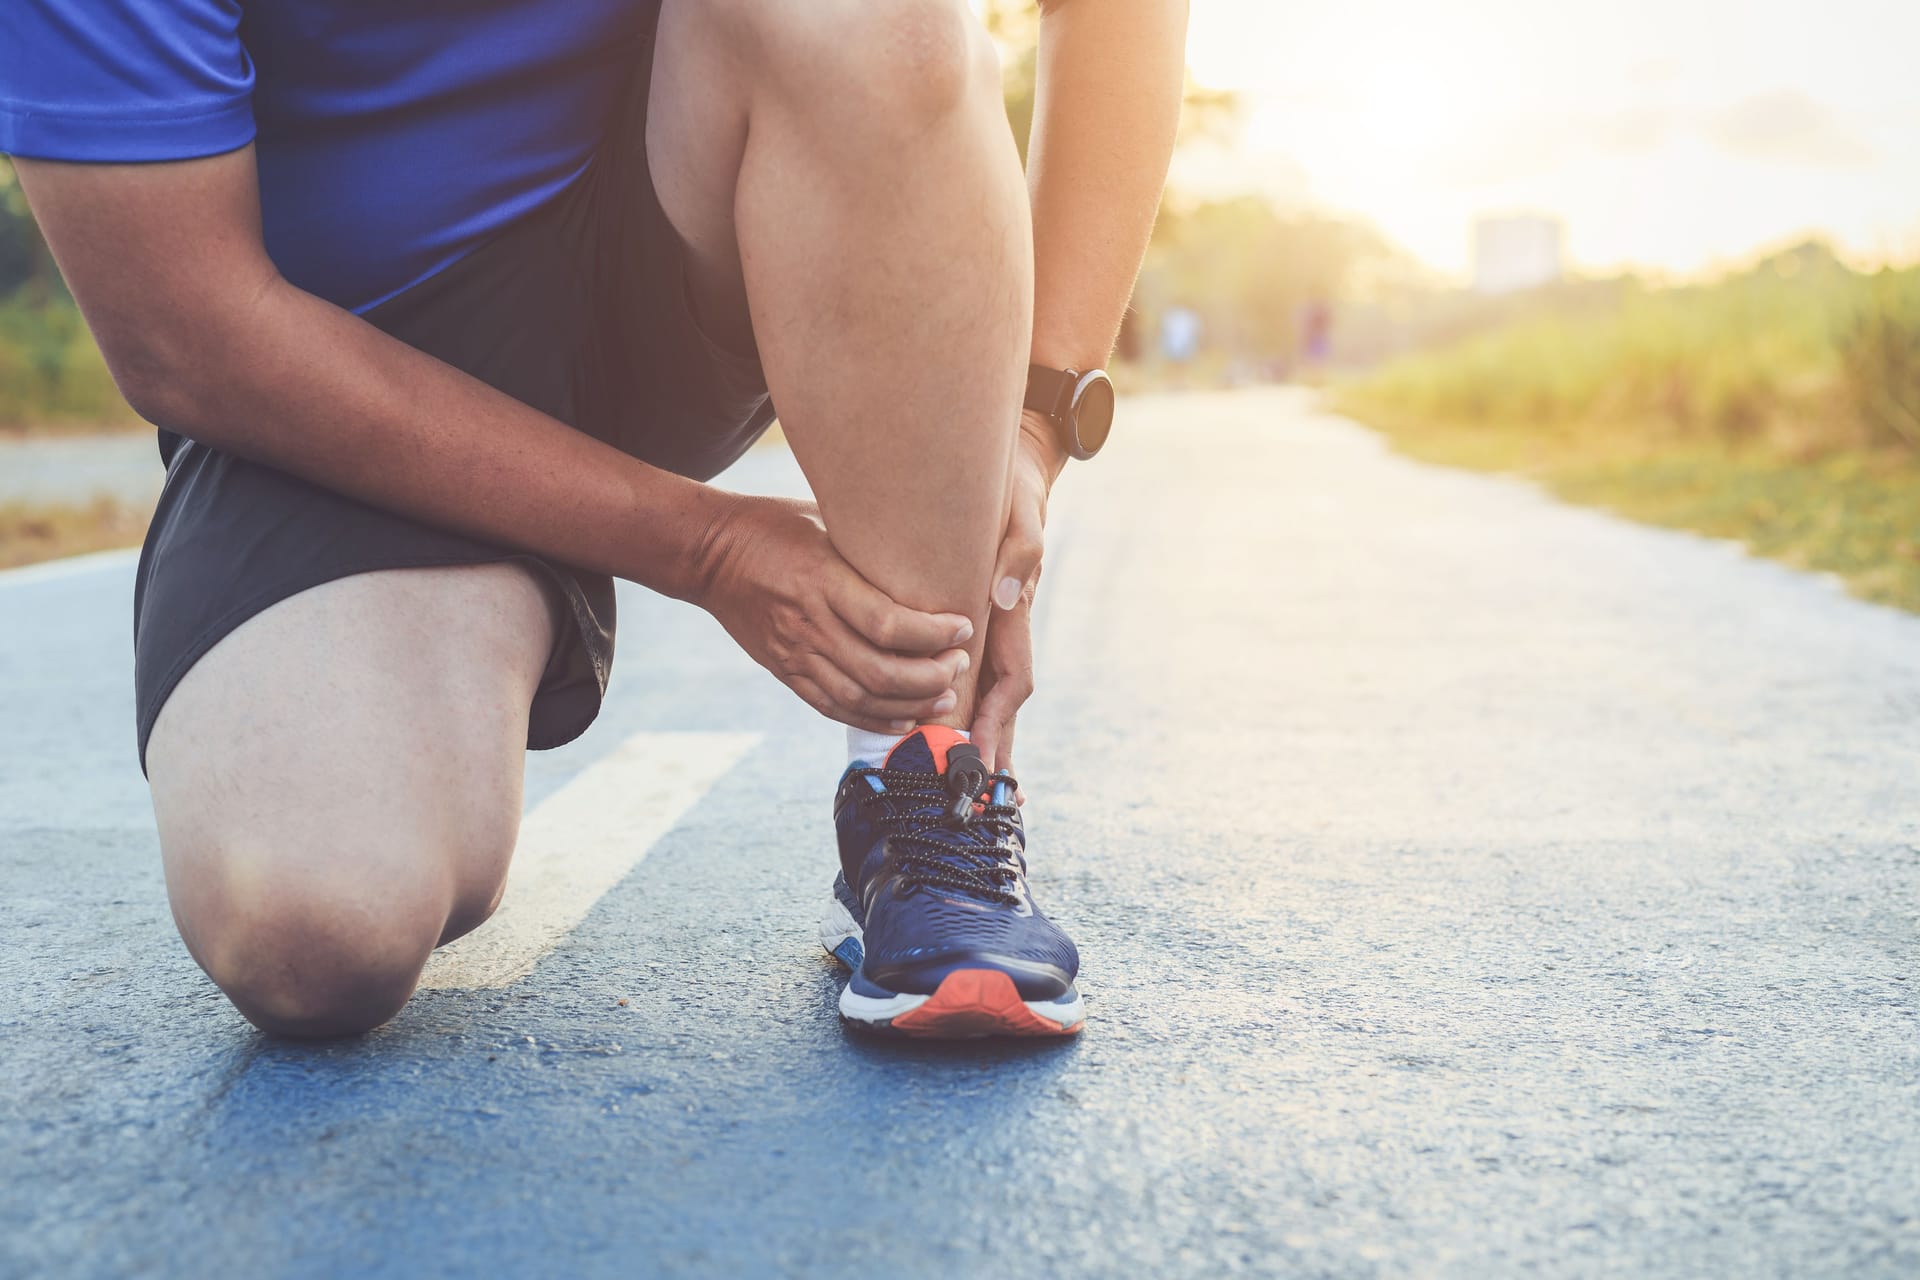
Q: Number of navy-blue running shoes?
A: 1